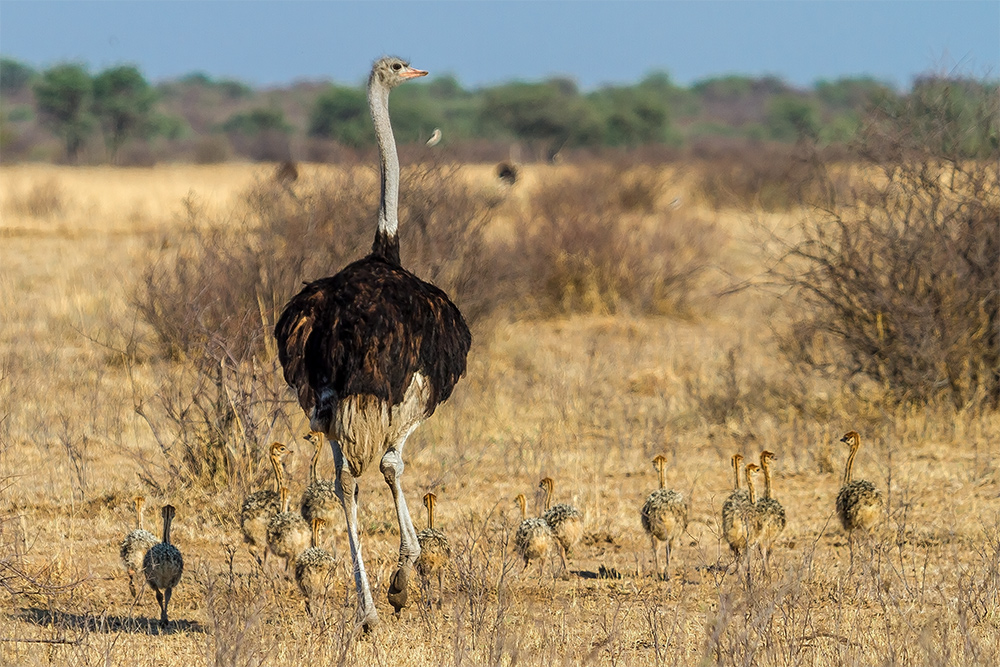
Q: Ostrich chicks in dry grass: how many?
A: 14